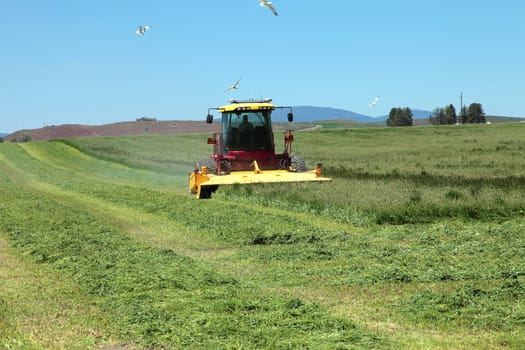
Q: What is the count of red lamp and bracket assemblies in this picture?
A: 2